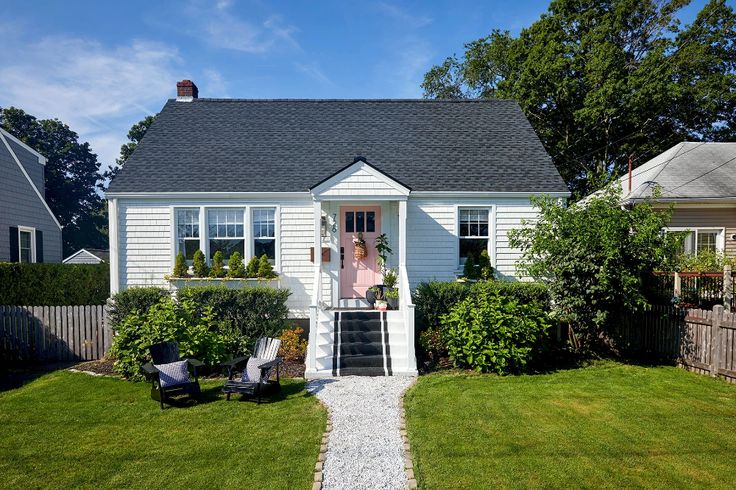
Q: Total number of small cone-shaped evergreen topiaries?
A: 8